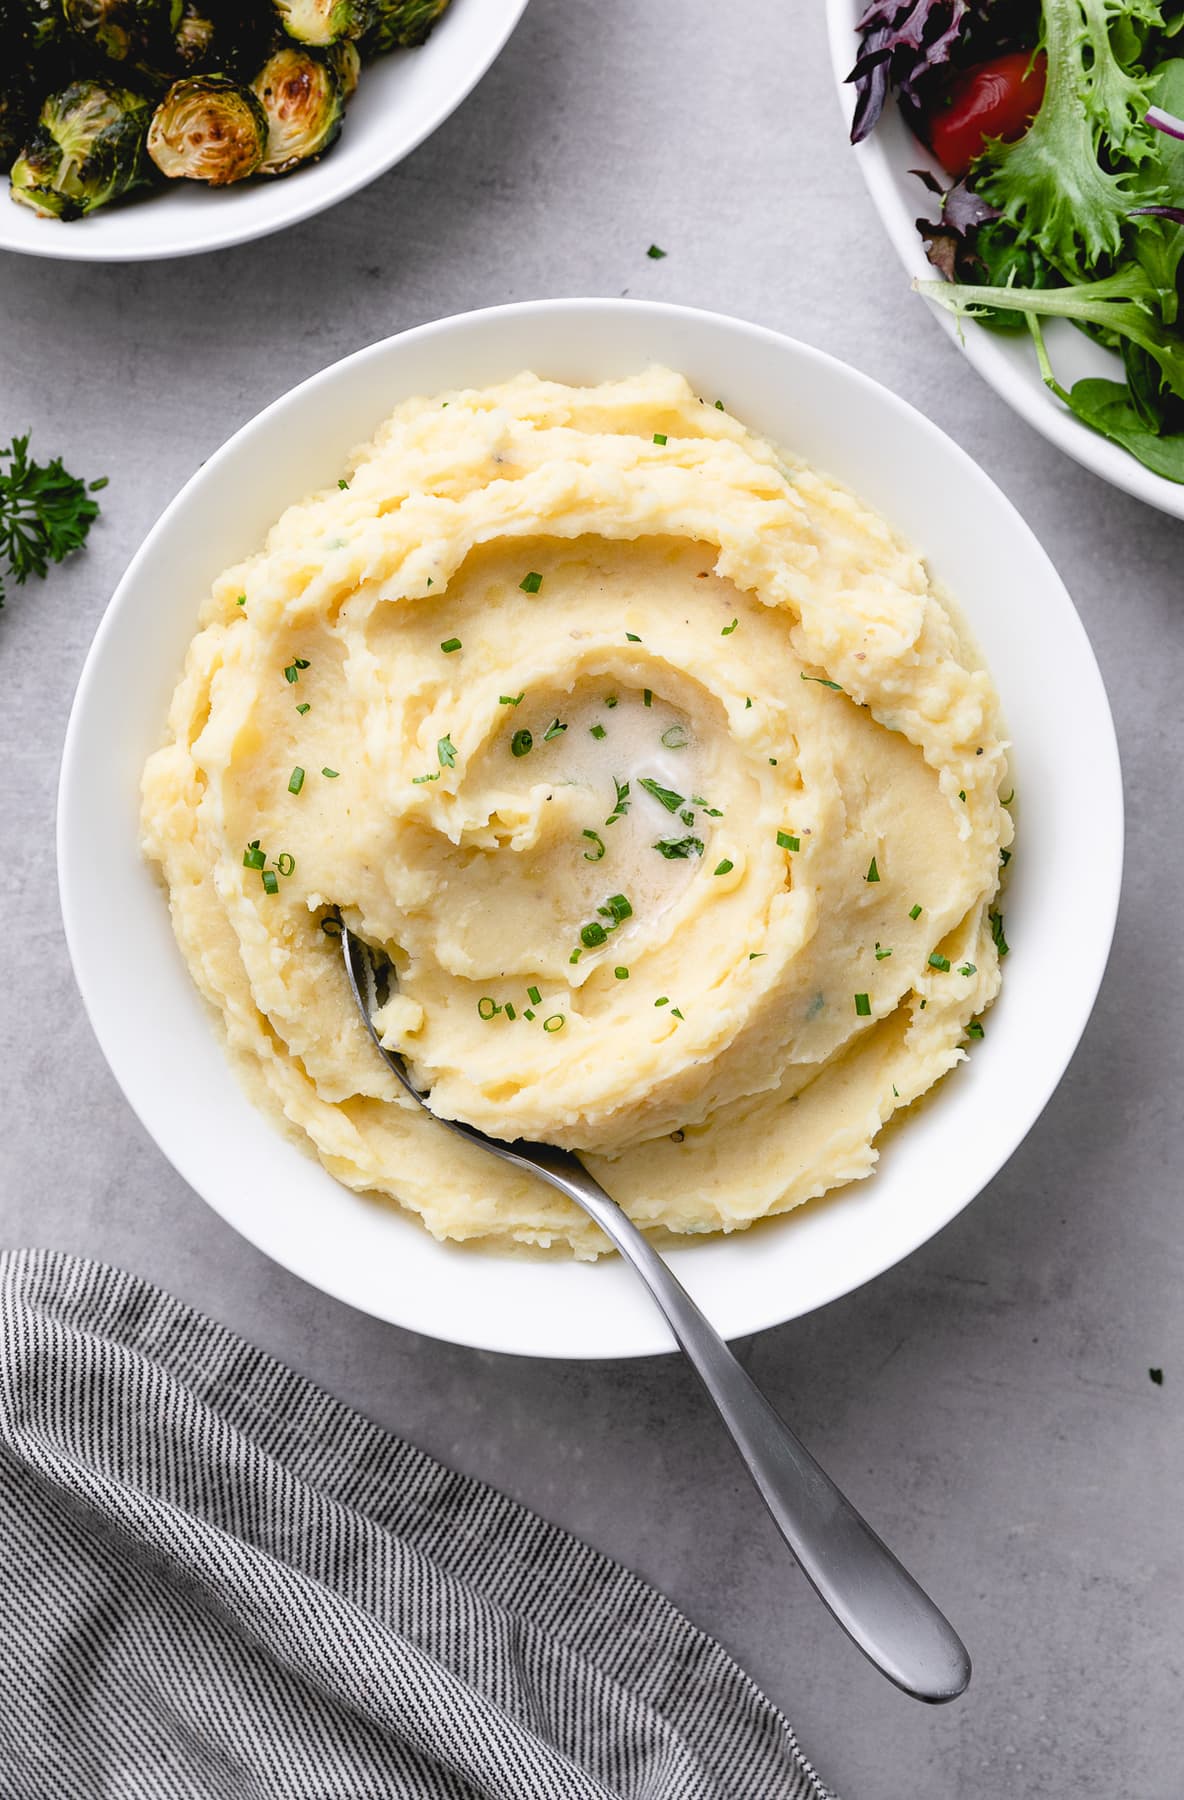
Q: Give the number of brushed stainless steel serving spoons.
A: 1